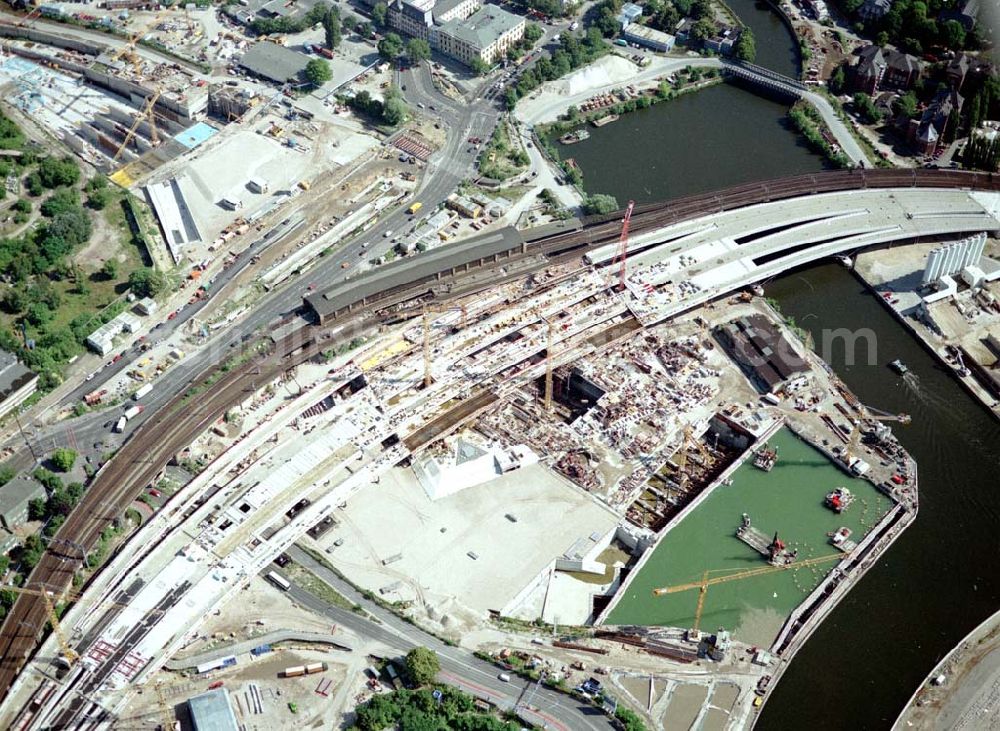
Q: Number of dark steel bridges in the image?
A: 1